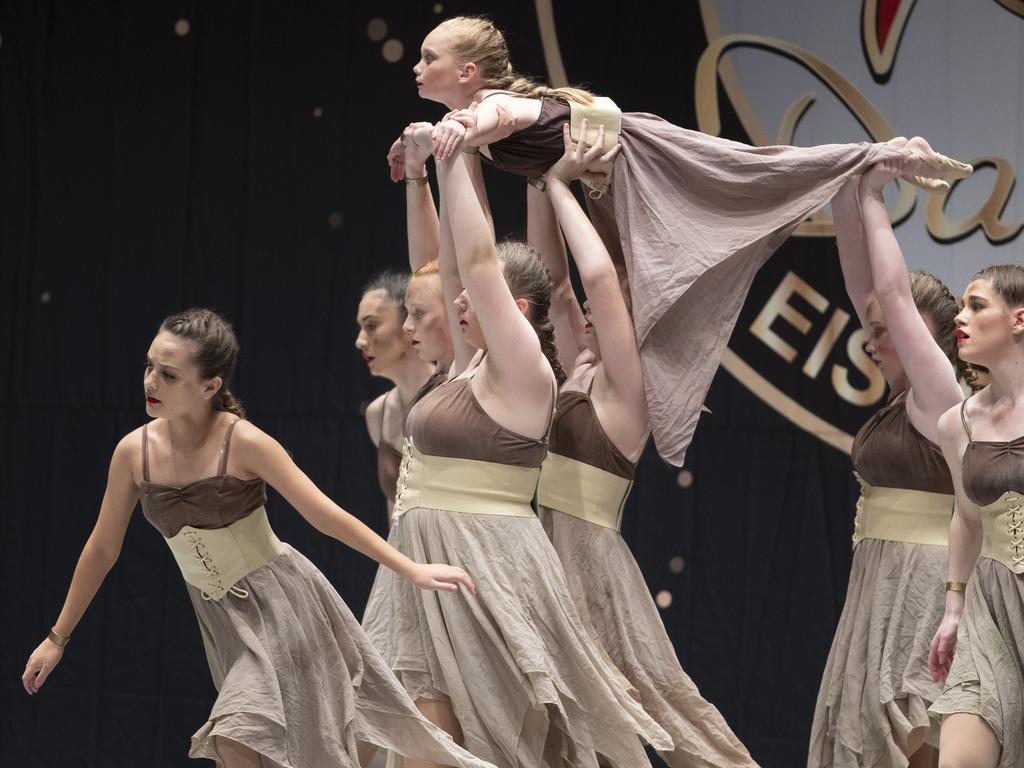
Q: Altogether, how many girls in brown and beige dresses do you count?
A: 8